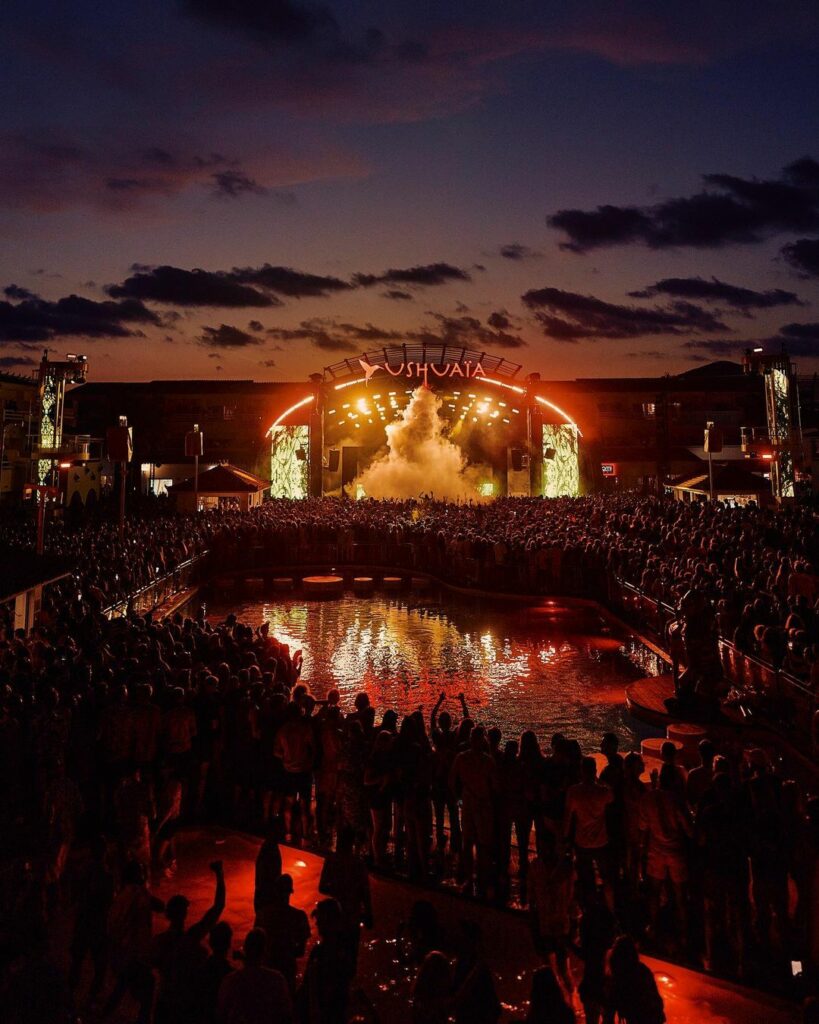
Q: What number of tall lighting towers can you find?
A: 2